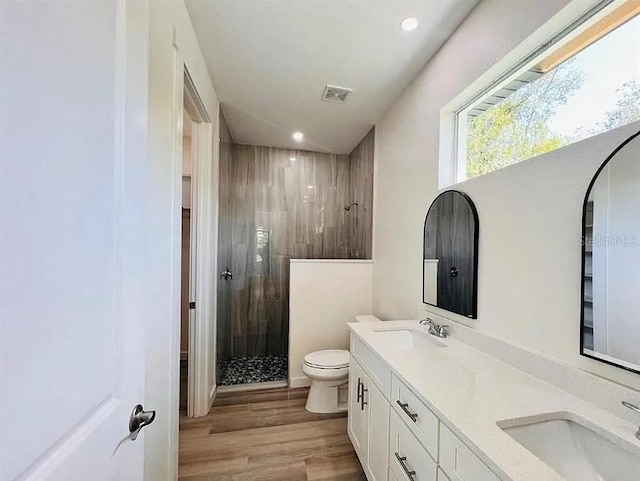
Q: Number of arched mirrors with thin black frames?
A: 2